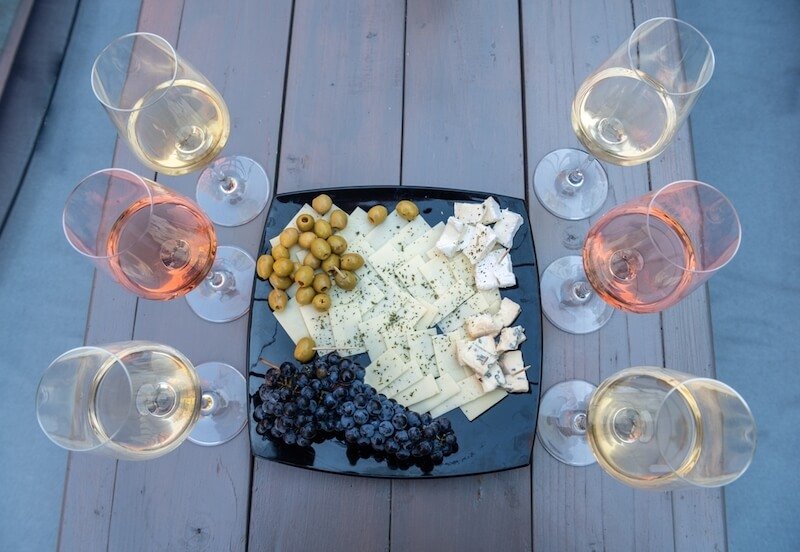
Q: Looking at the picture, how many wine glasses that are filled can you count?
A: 6